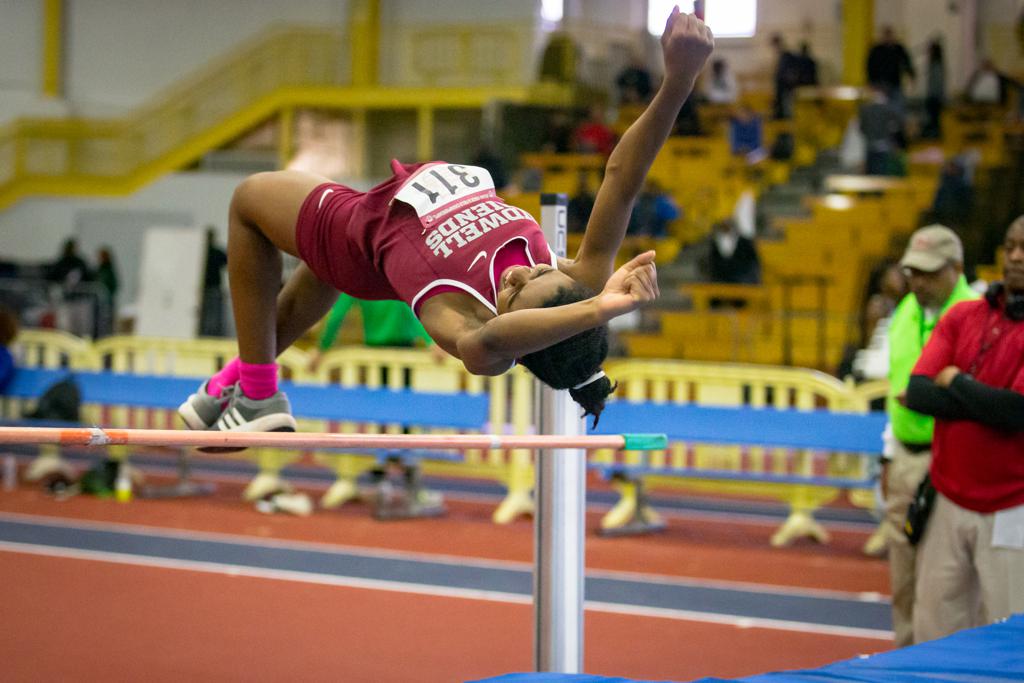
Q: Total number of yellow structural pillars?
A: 3